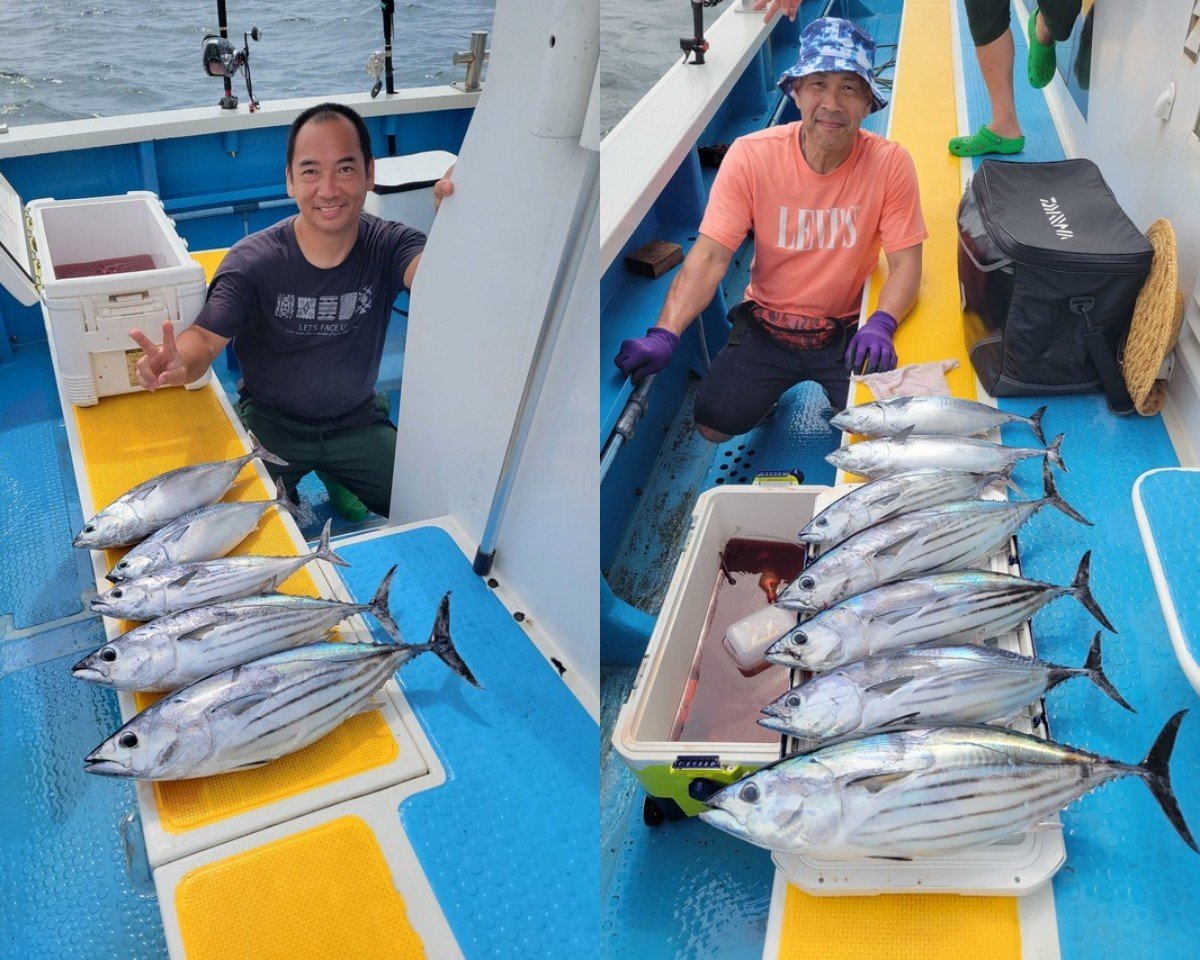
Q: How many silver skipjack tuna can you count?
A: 12